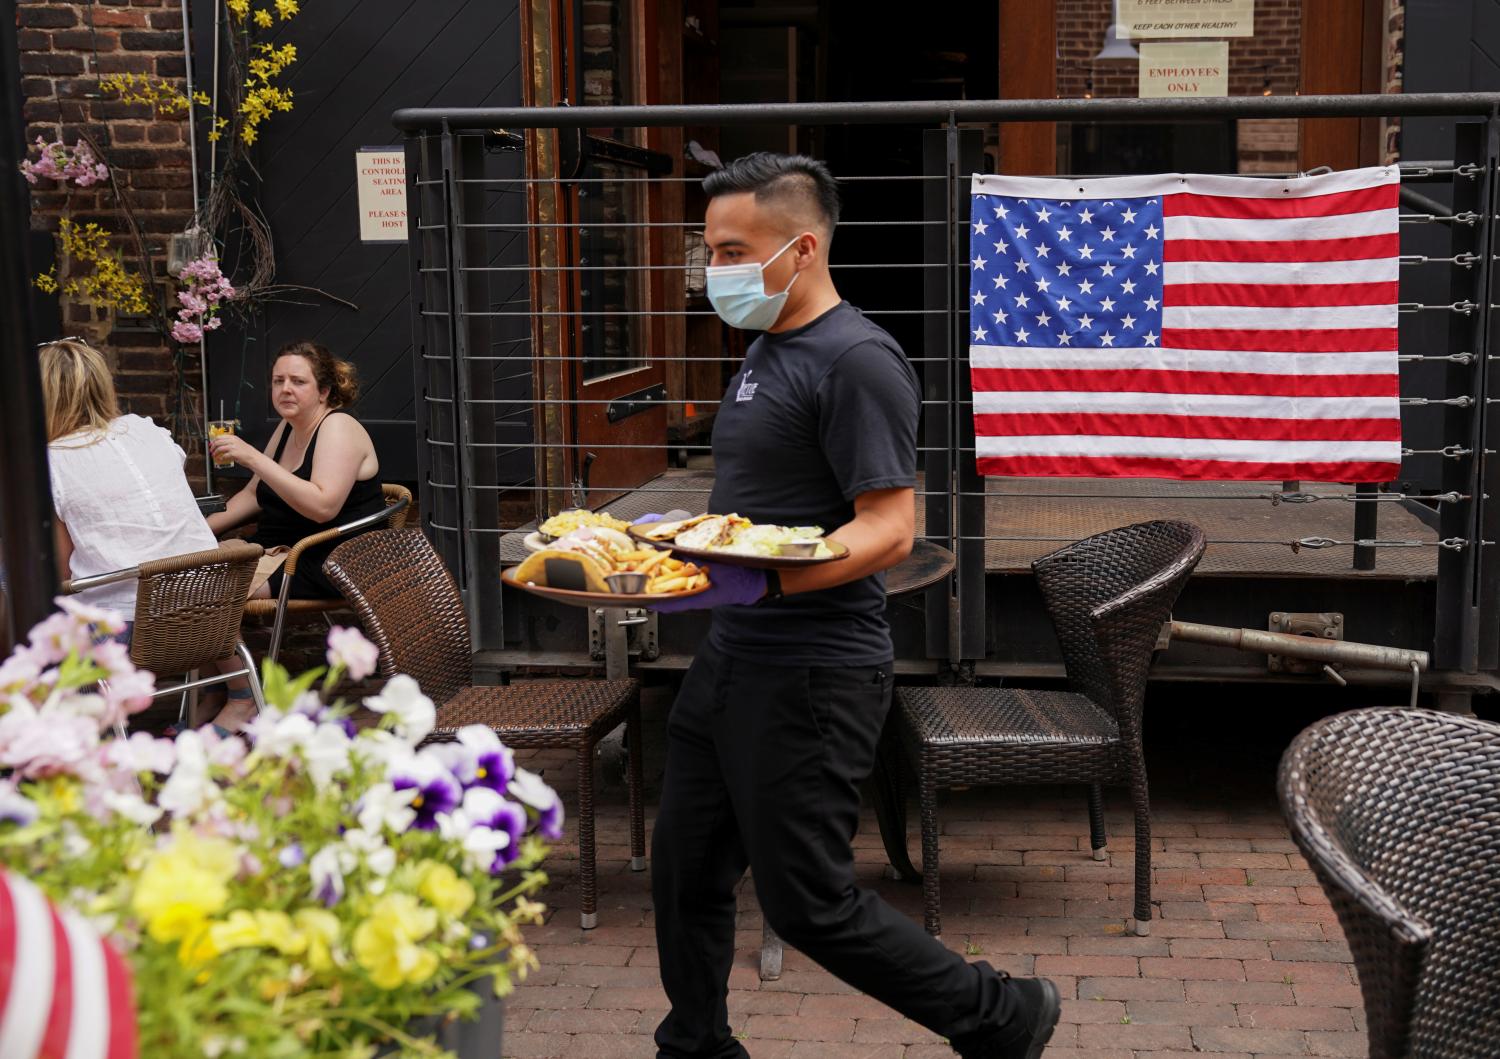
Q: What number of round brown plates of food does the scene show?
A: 2